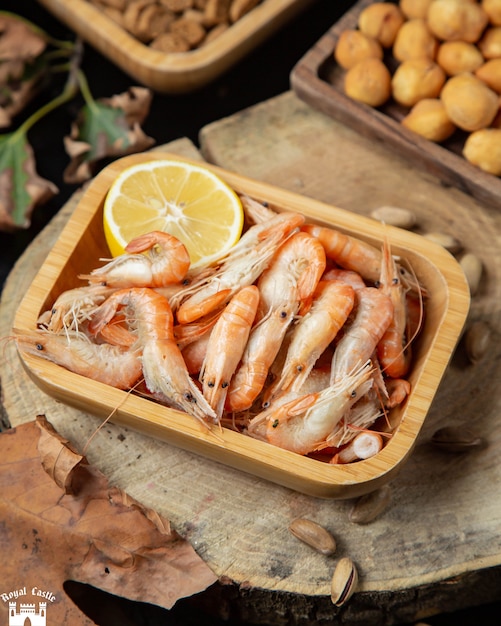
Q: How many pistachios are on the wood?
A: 8